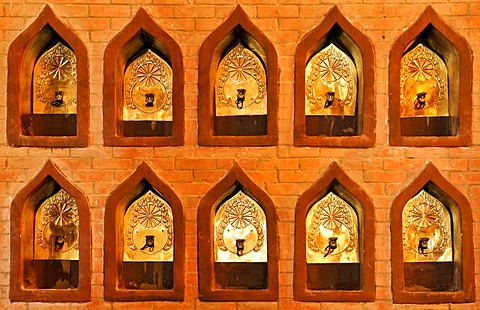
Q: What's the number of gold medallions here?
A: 10